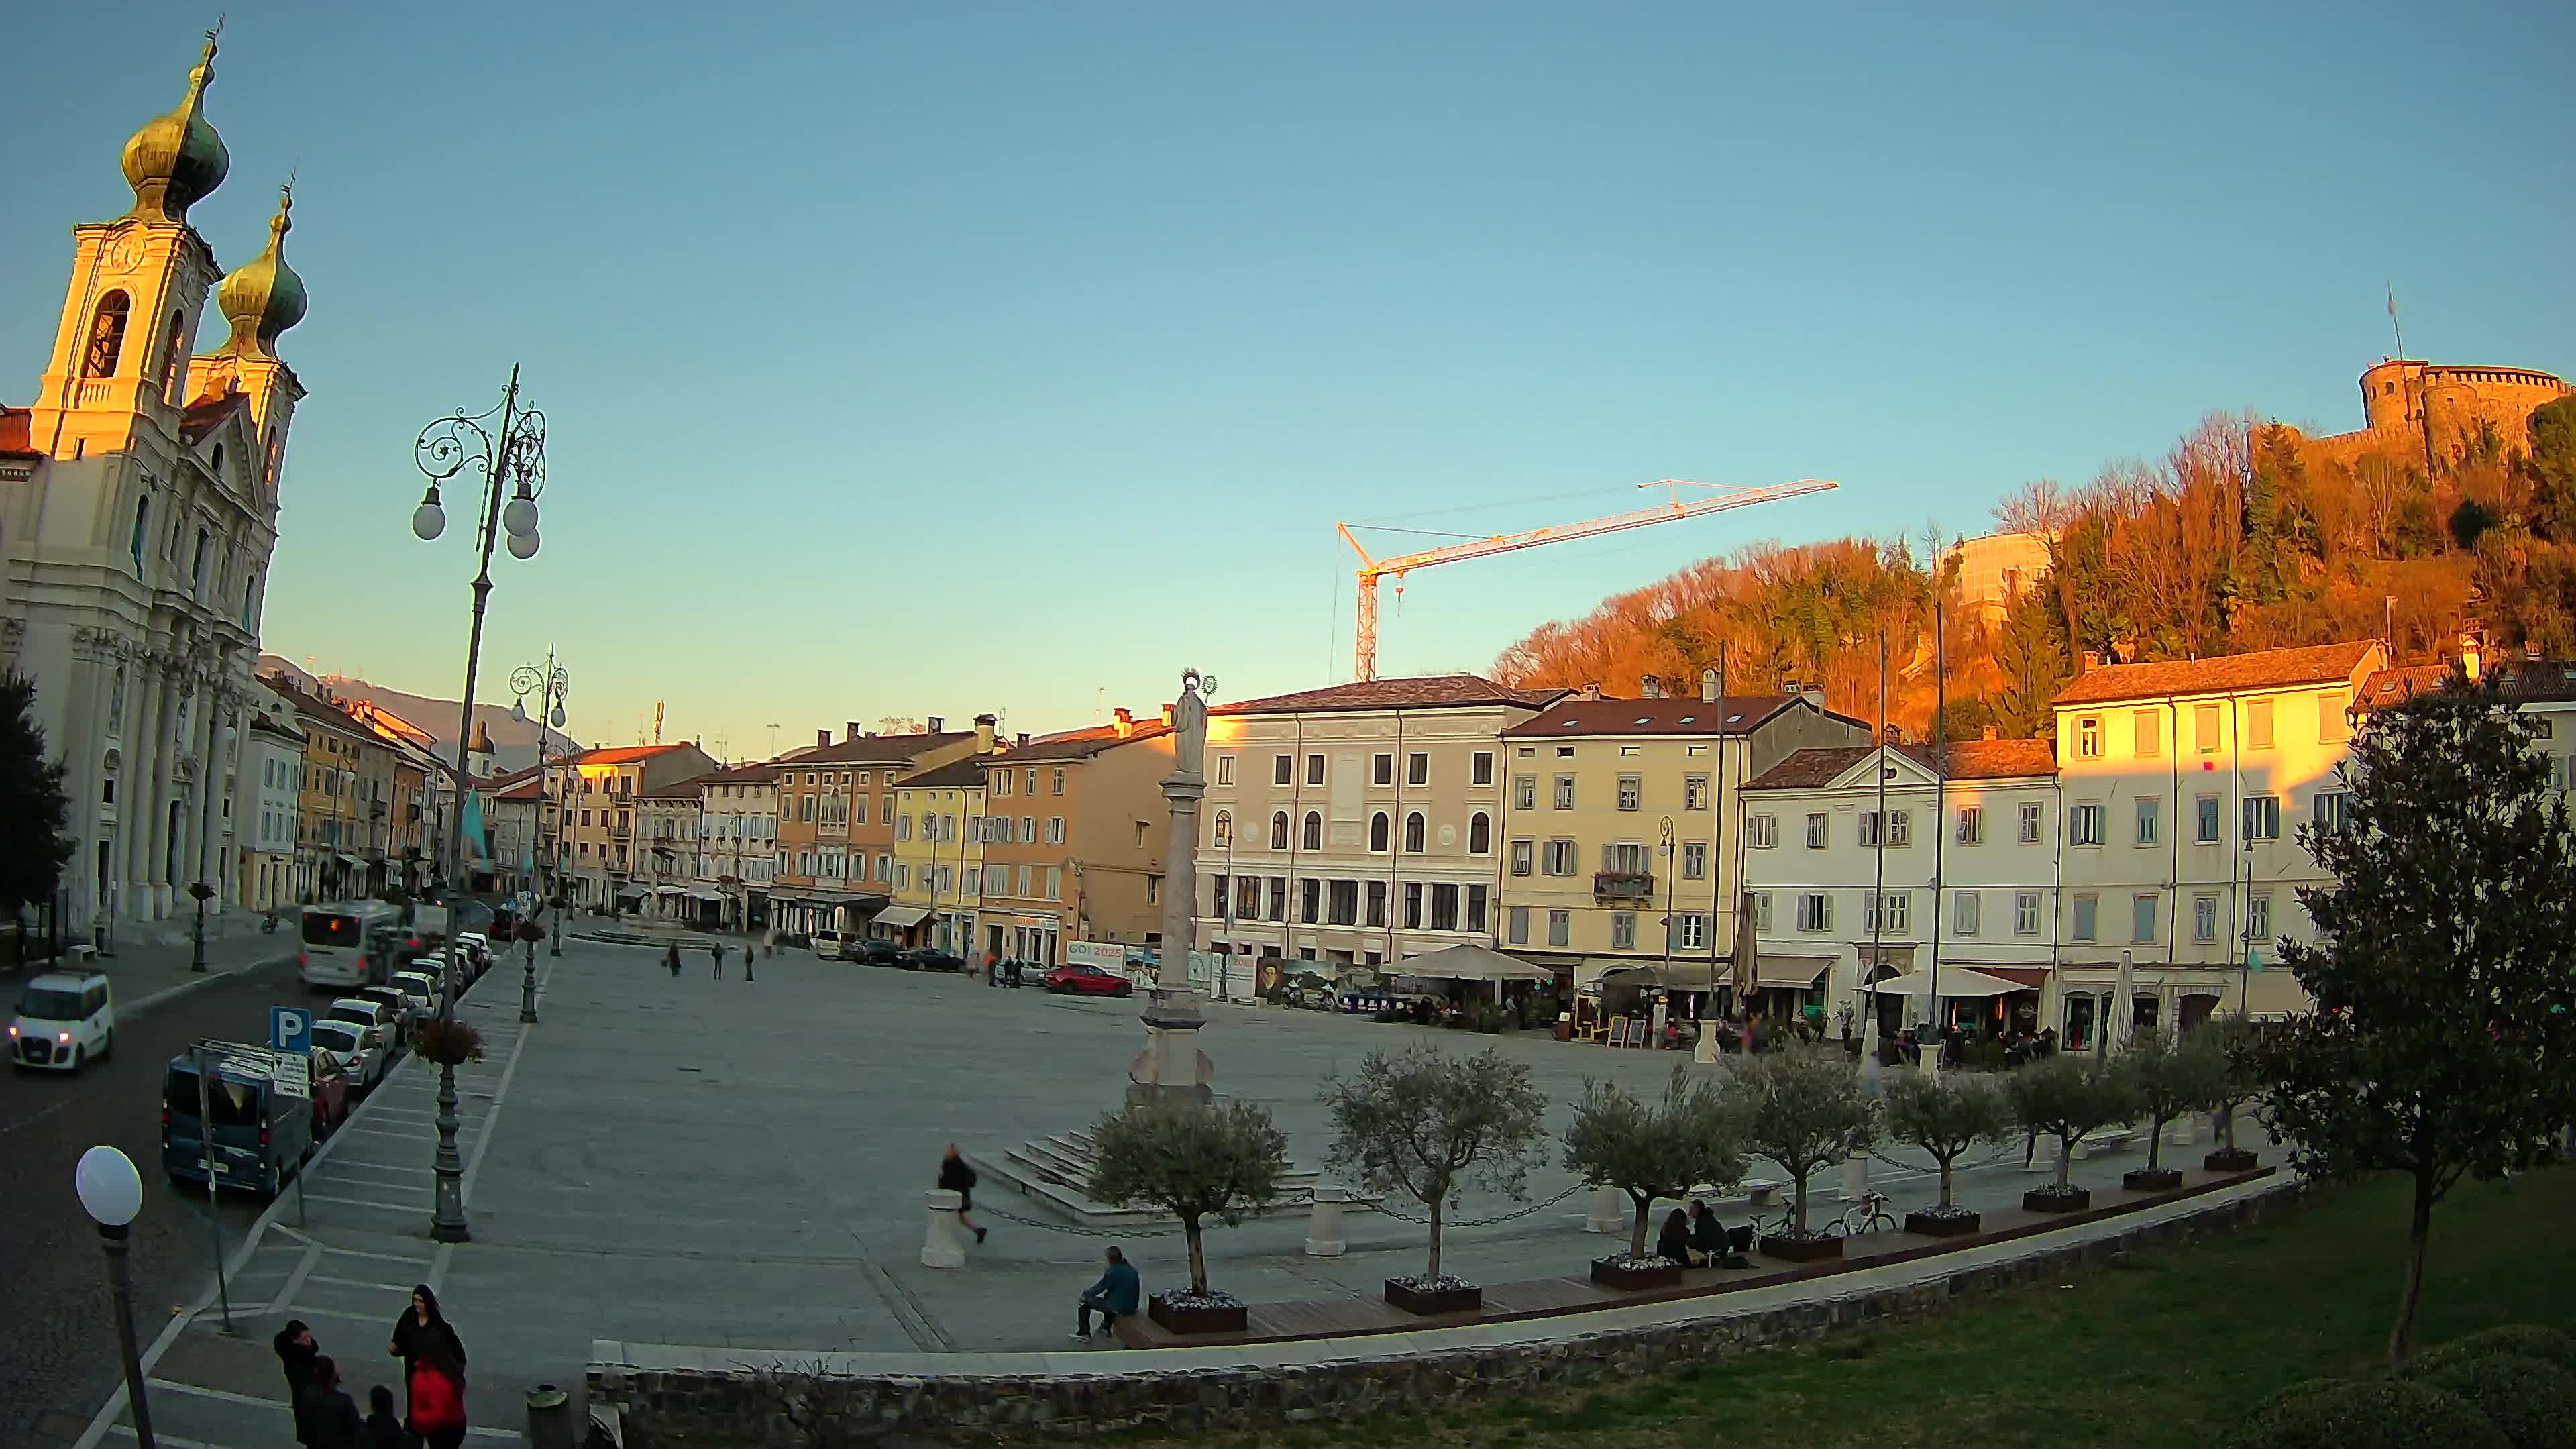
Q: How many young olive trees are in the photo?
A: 8